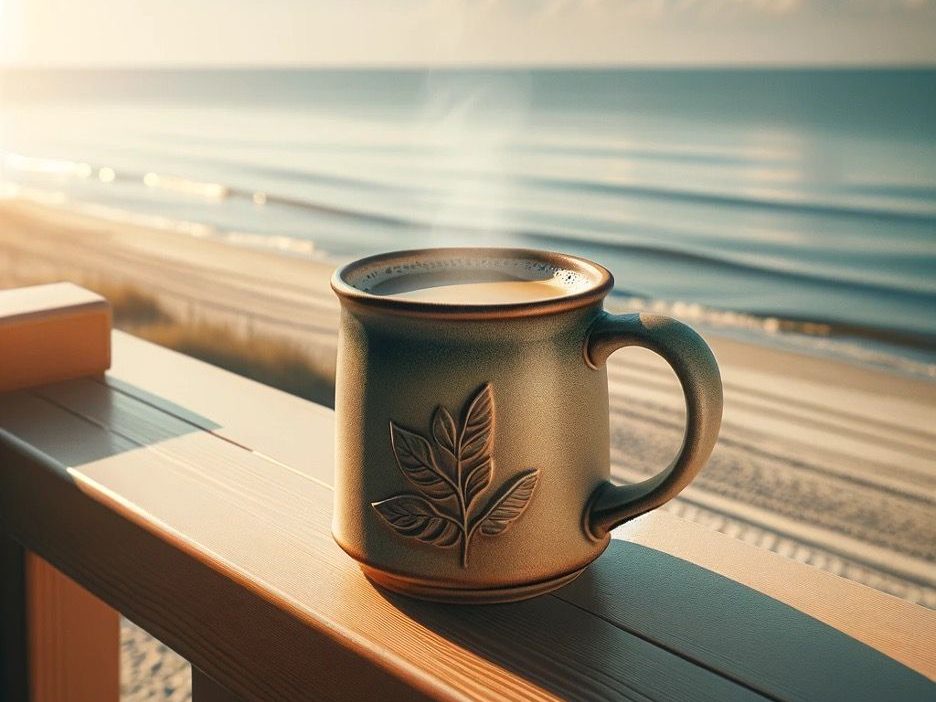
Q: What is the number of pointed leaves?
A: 6